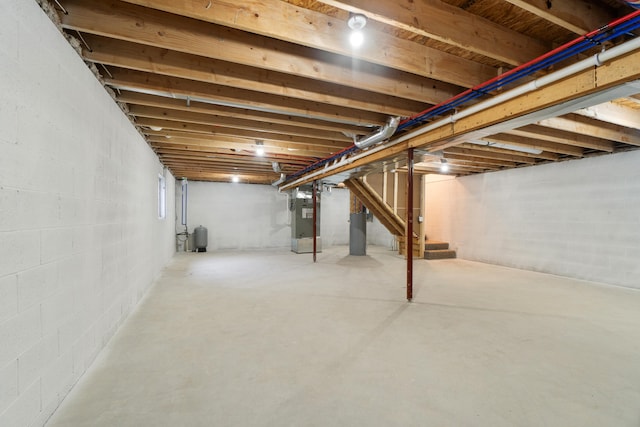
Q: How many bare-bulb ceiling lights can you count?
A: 4